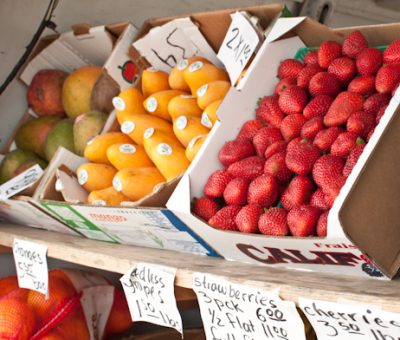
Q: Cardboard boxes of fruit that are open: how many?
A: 3